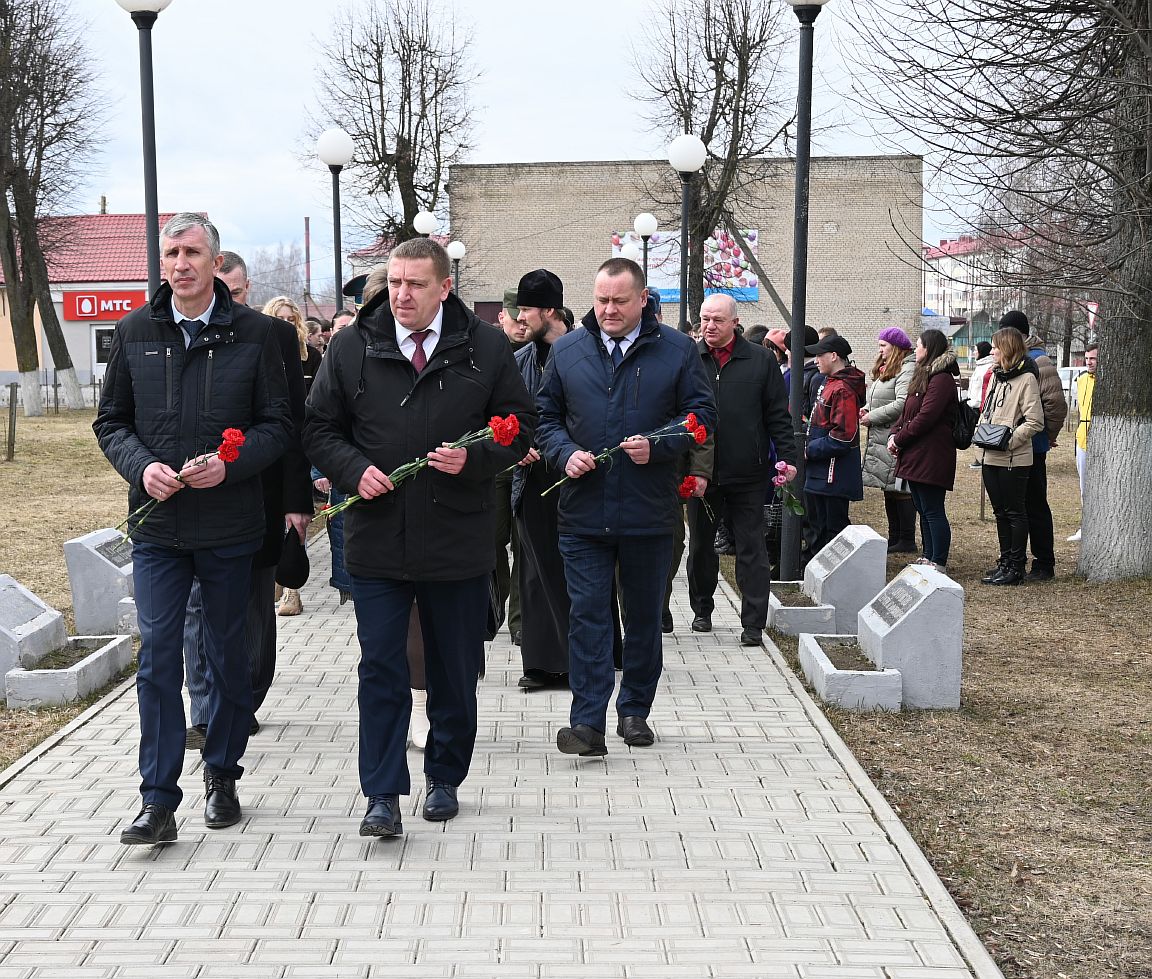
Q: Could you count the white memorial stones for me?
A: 4